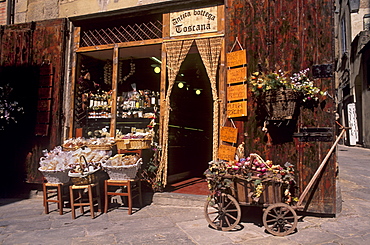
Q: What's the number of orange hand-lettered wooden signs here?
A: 6